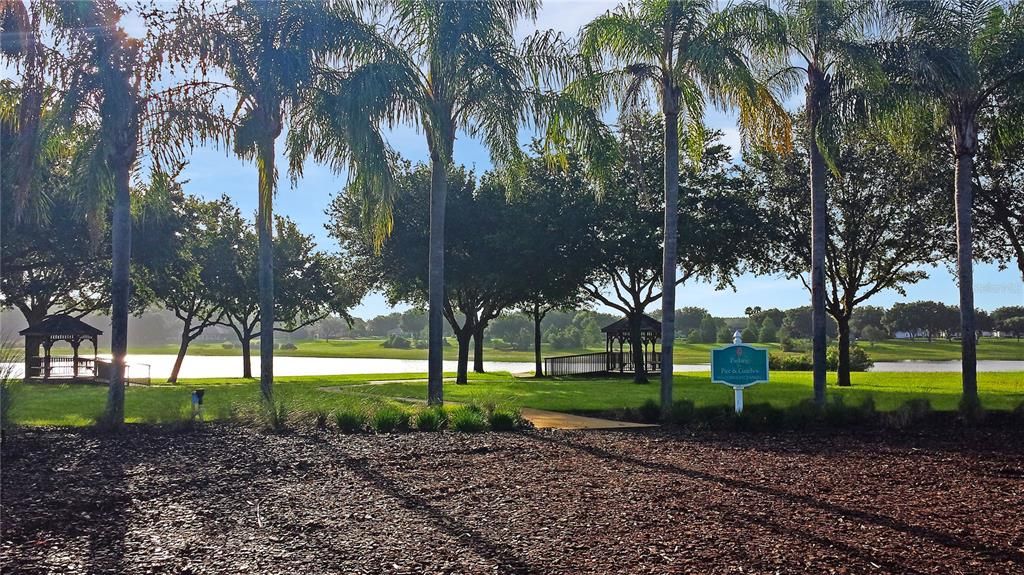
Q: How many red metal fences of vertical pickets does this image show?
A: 0